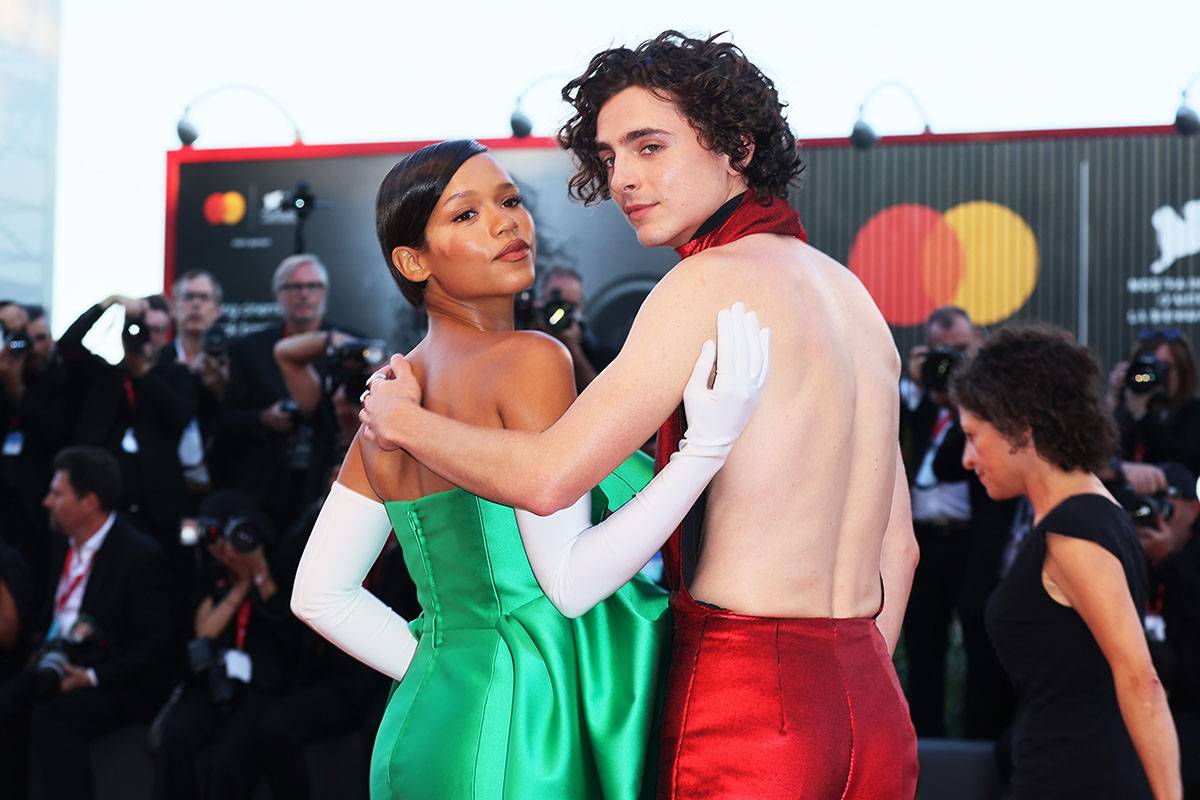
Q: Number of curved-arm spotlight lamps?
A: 4